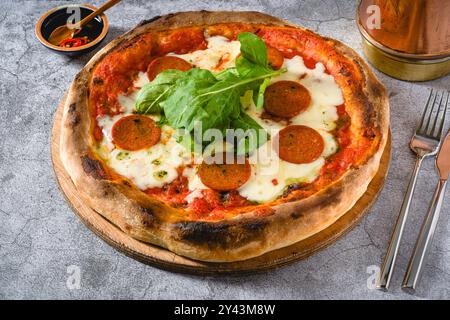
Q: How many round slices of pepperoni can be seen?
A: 6